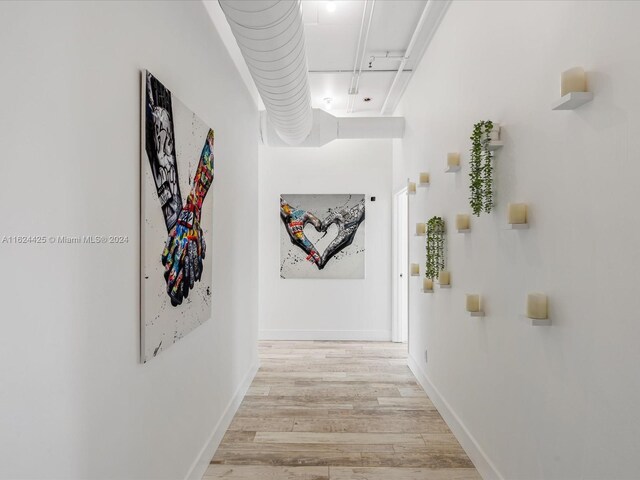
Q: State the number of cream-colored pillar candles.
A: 12